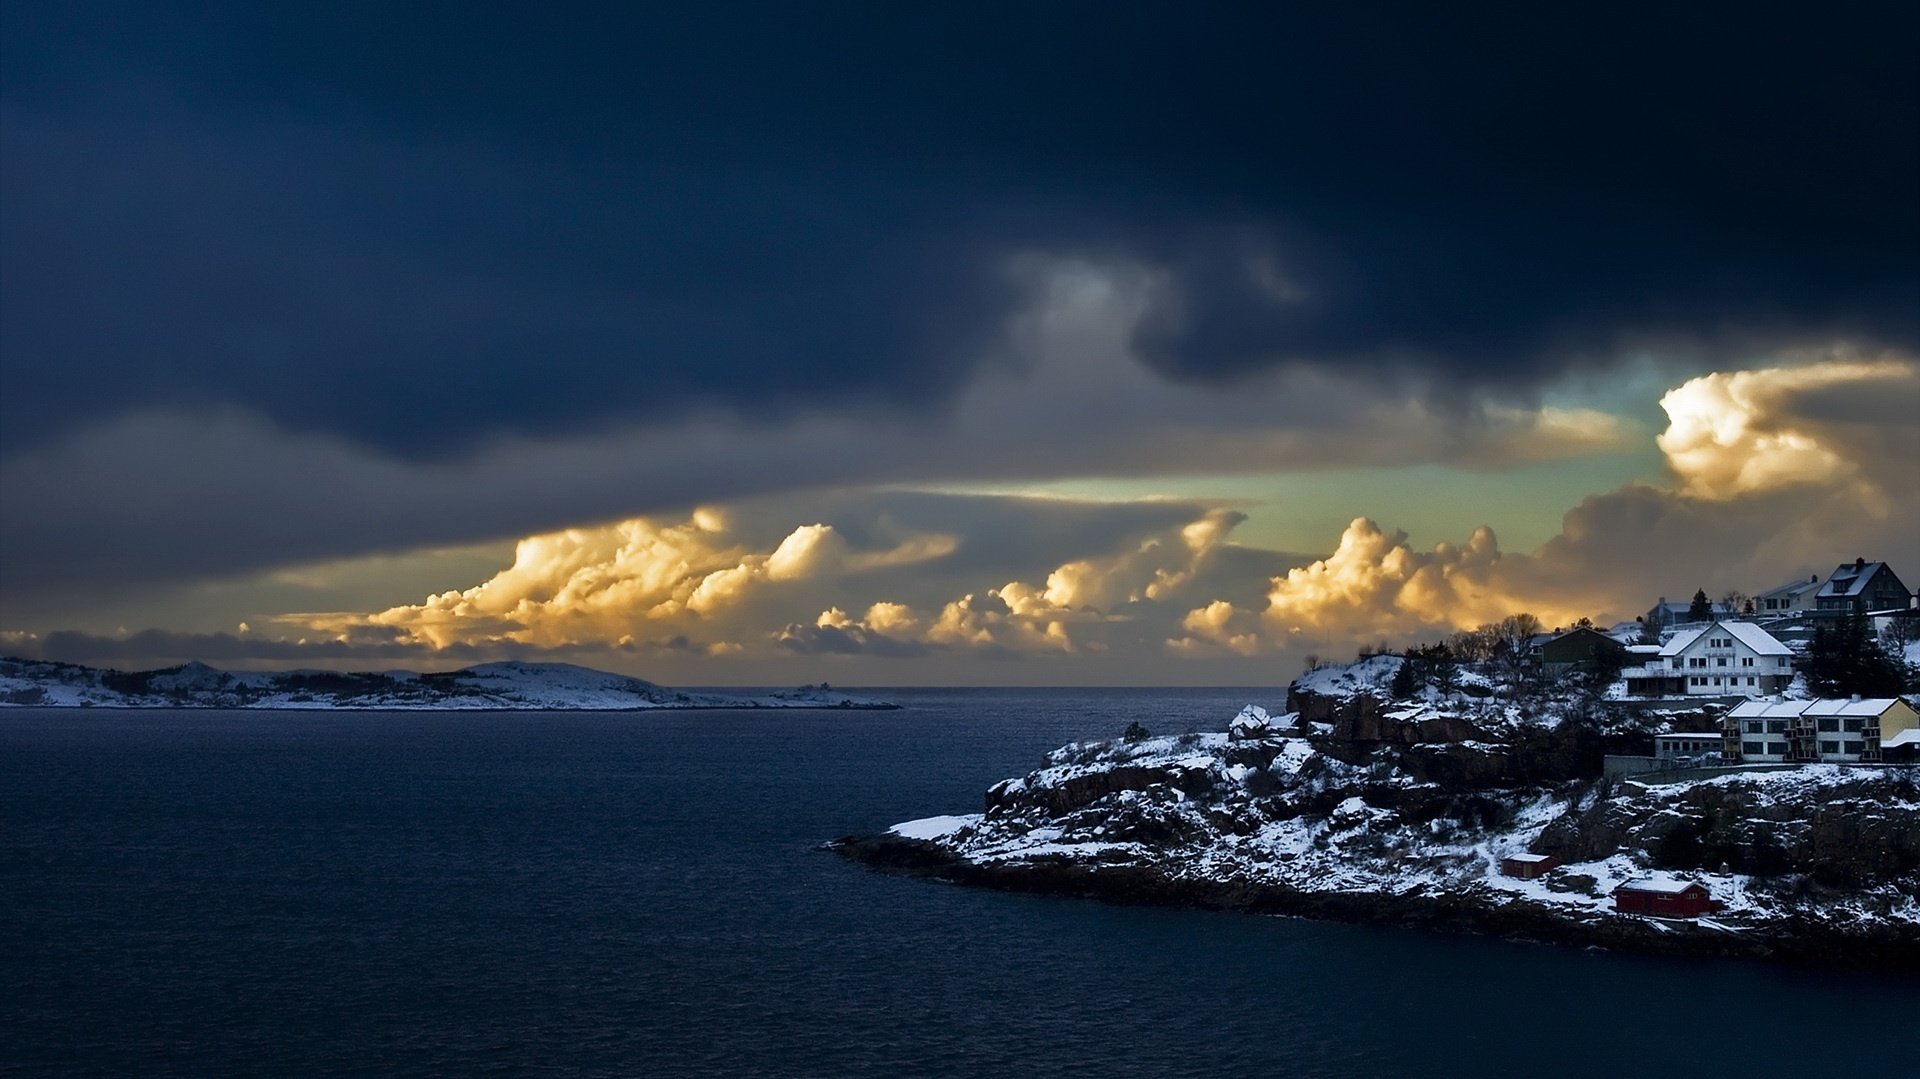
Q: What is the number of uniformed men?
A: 0